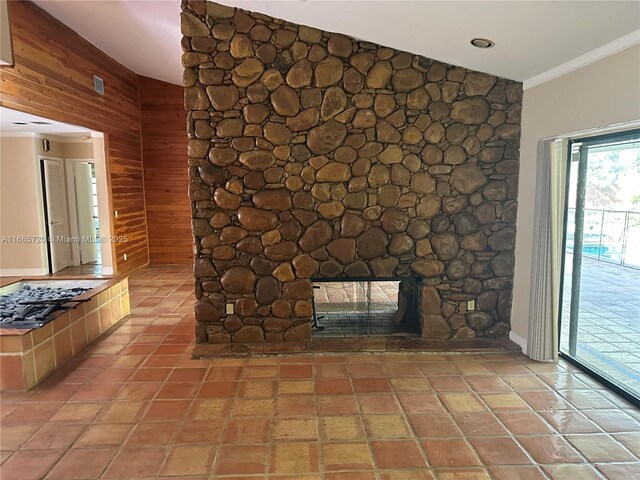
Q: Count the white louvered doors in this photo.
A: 1